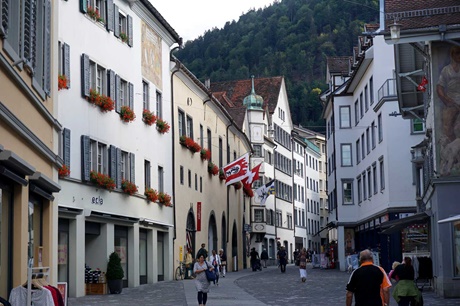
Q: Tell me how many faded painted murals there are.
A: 2